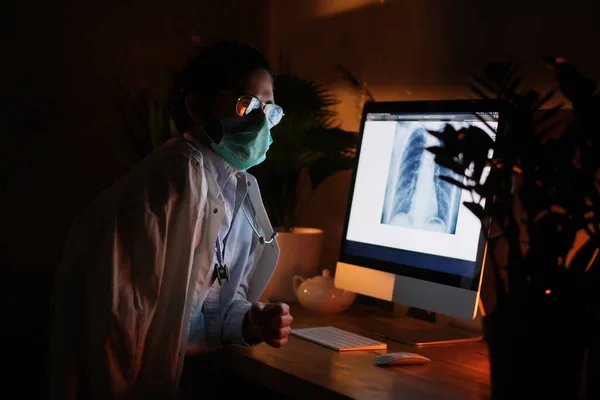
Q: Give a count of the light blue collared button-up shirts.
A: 1